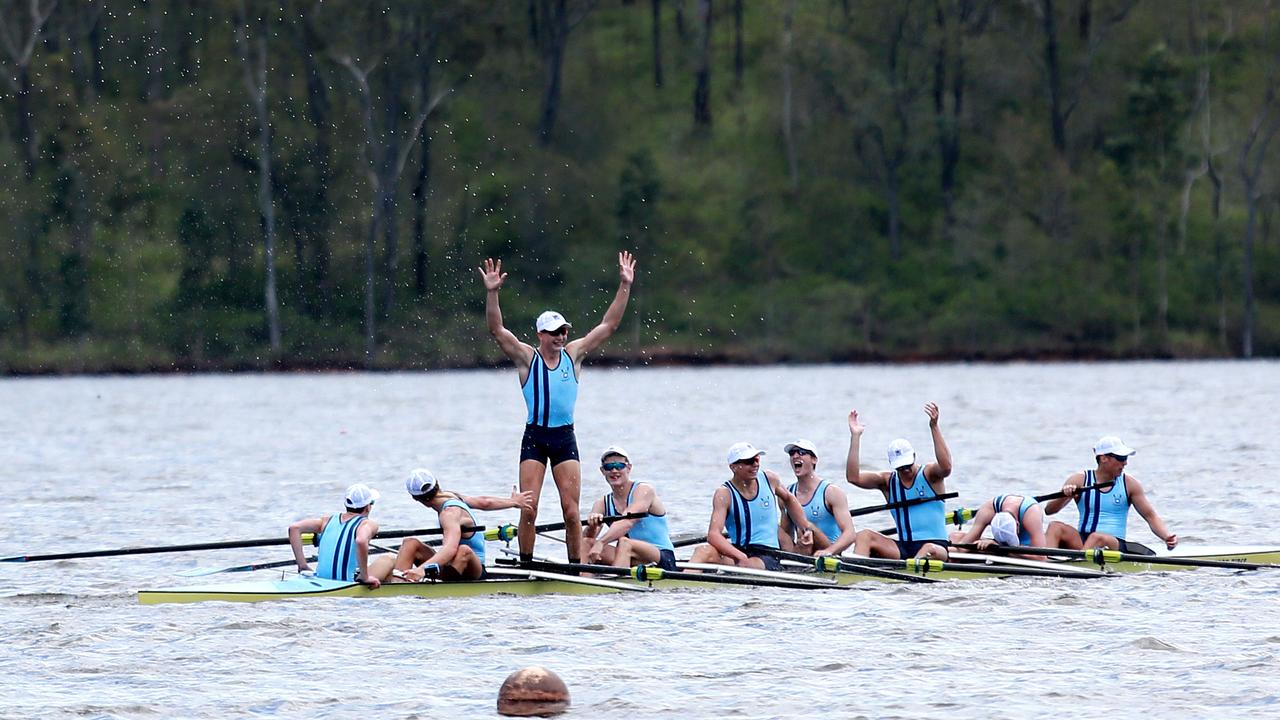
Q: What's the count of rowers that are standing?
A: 1